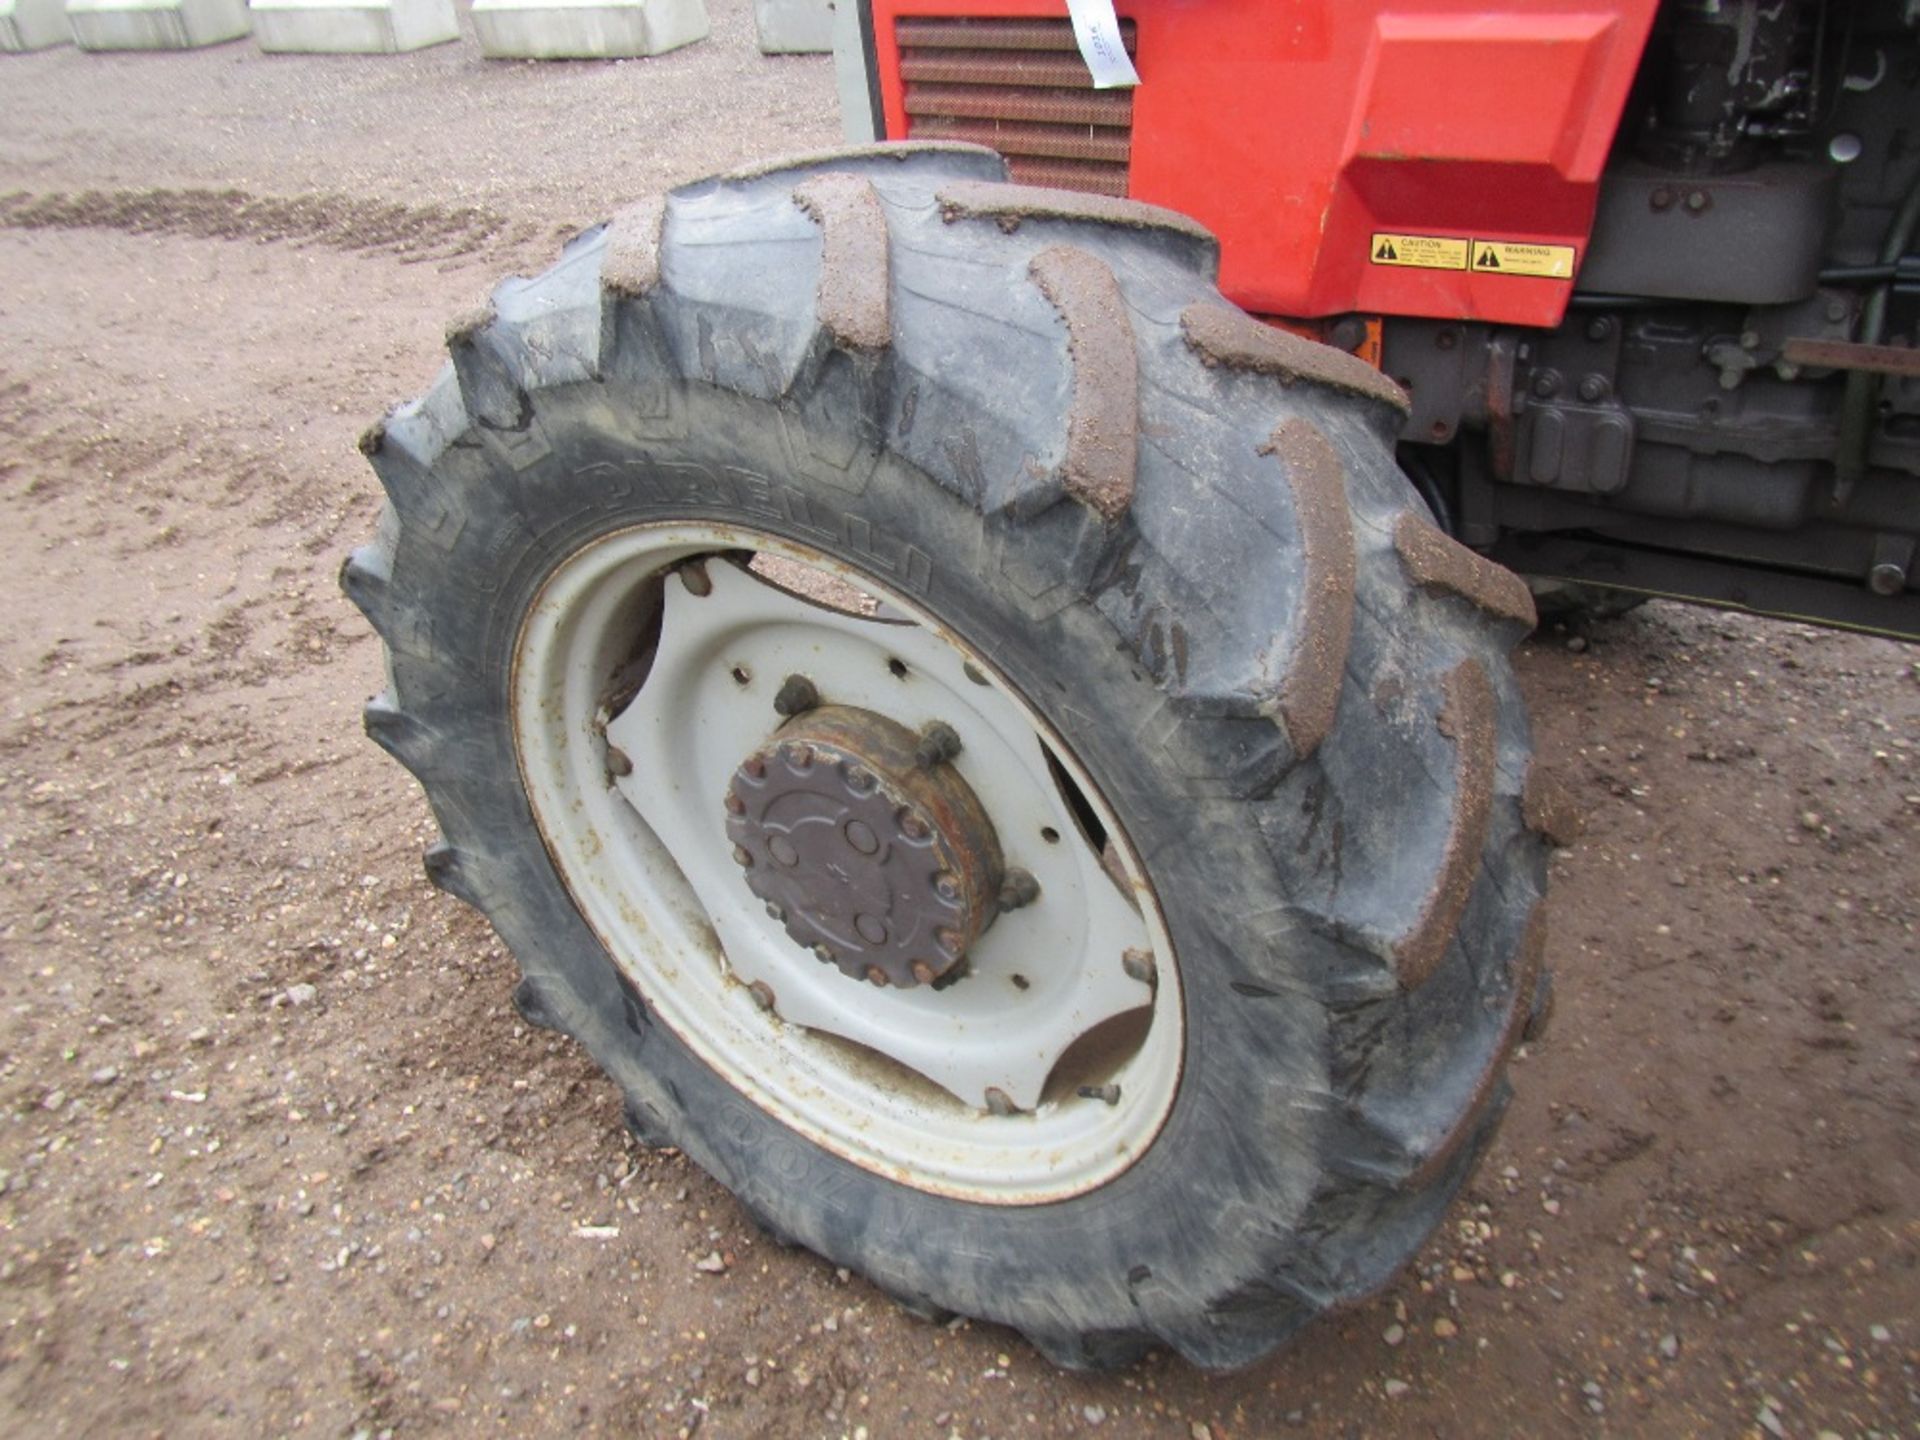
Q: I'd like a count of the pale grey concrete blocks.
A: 5